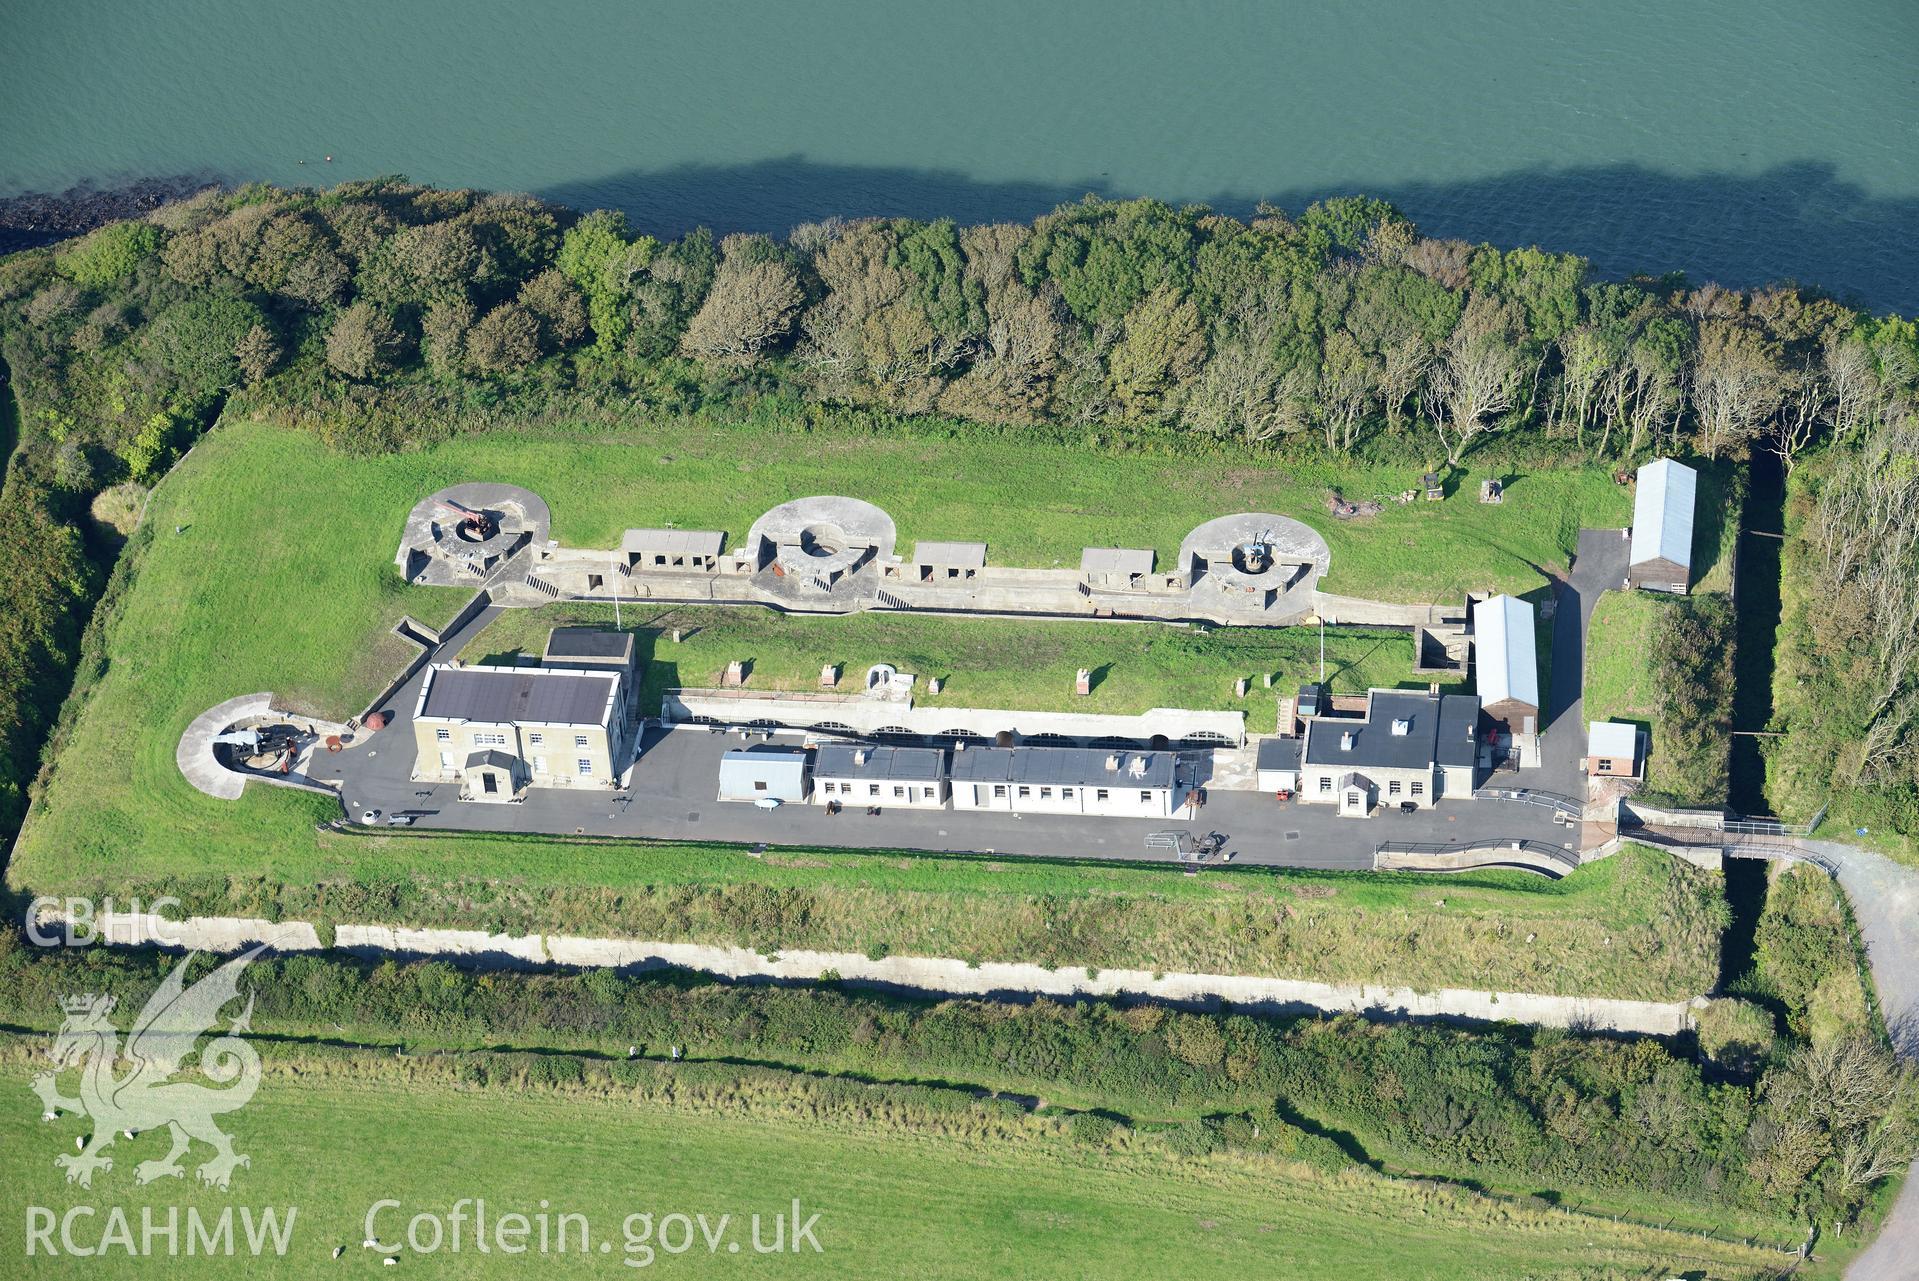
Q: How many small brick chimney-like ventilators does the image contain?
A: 5